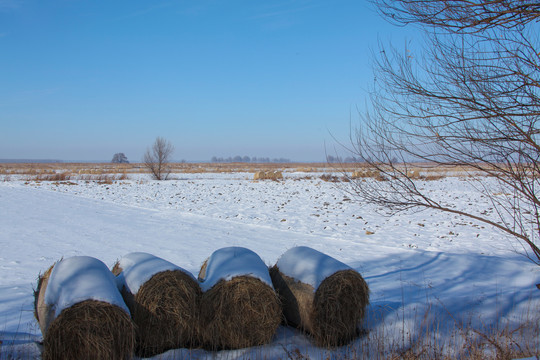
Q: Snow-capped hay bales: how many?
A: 4